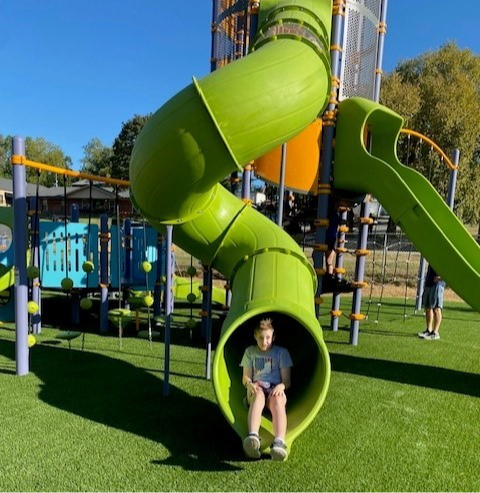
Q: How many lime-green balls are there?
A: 11